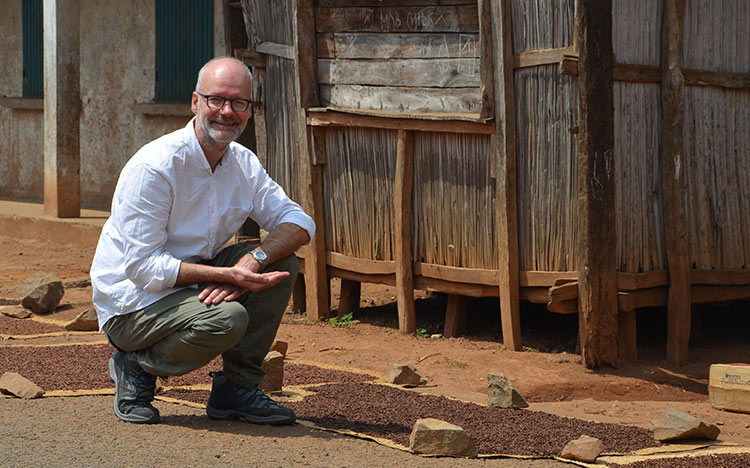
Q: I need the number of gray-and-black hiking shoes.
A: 2